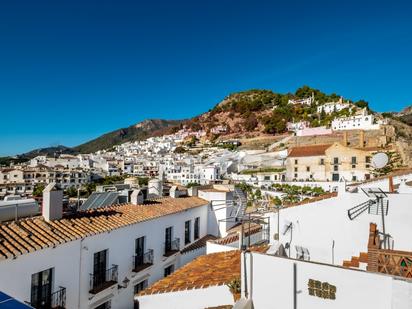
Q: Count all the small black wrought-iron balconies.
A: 4